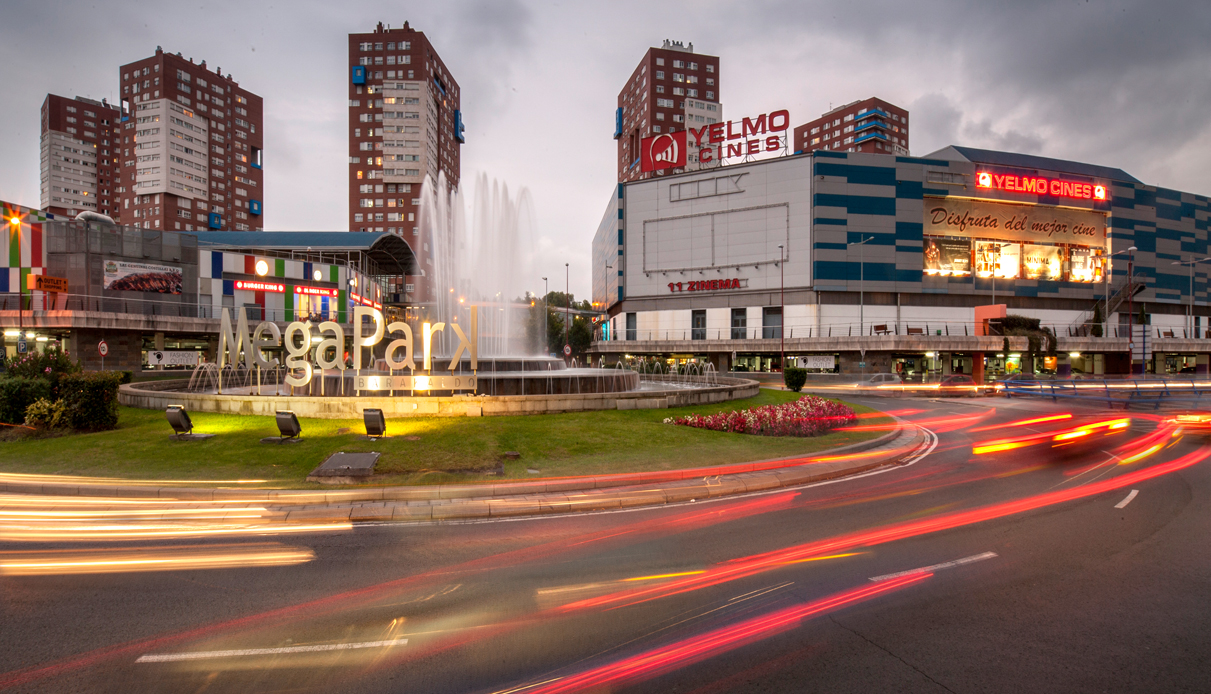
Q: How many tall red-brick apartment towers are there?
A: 5